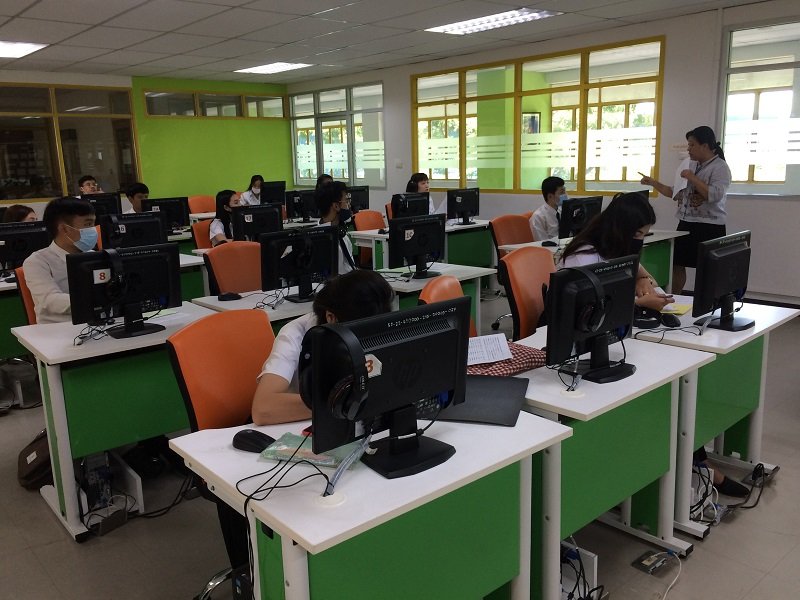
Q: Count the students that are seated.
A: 12